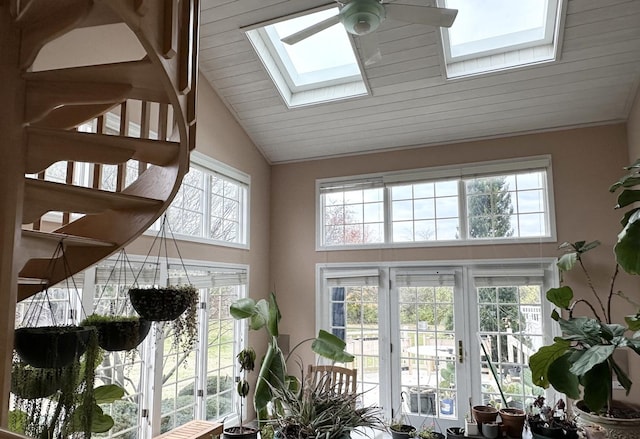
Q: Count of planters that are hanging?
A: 4